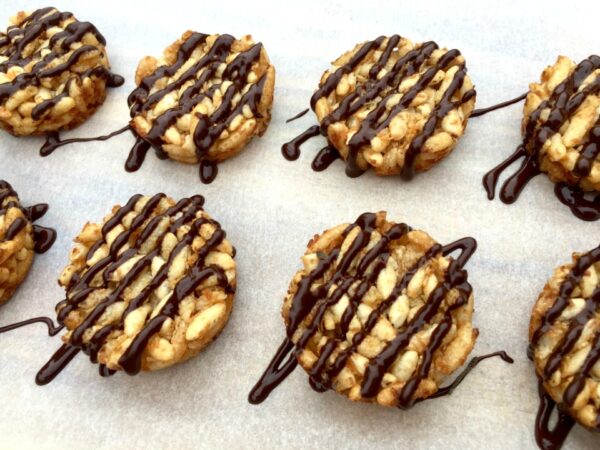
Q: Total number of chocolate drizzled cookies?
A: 8